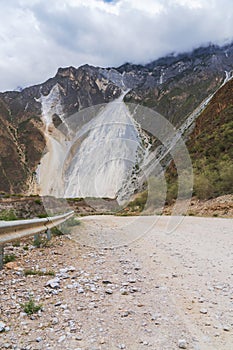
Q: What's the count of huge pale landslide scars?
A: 2